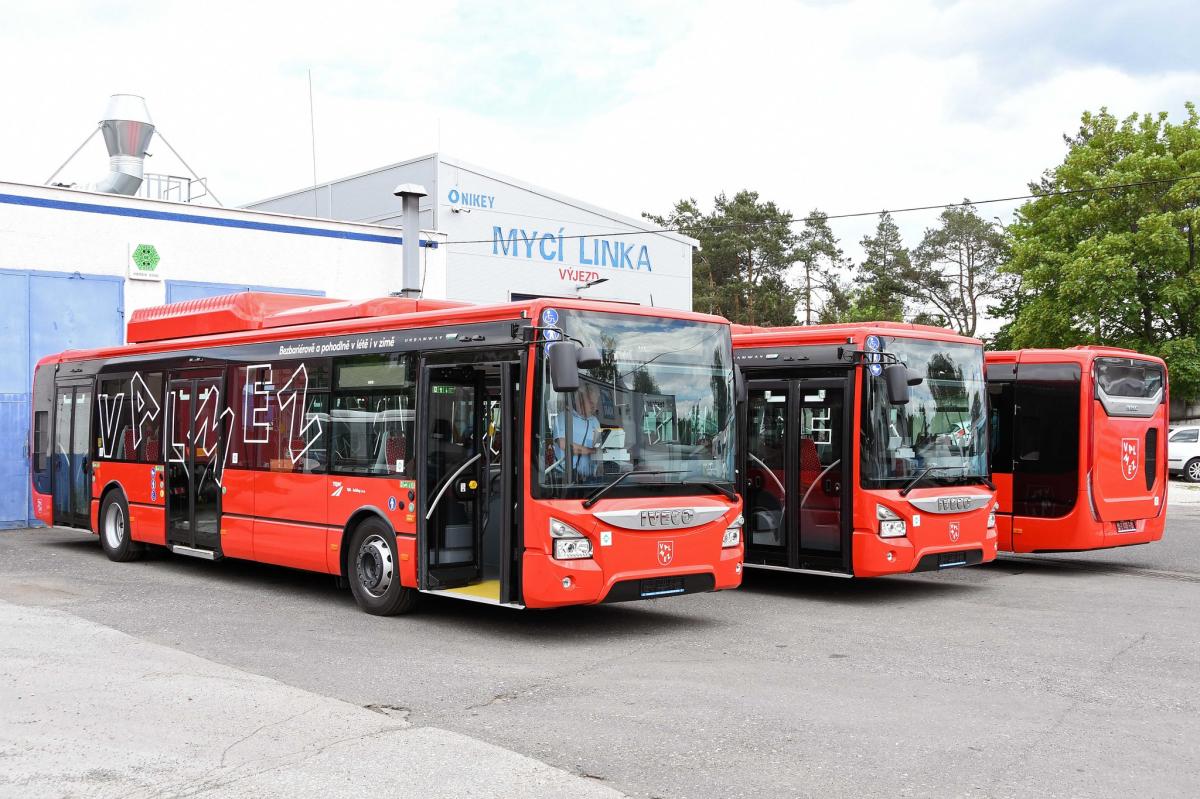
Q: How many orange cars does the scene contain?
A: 0